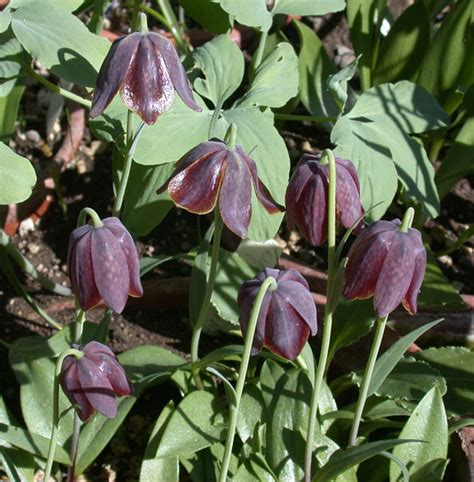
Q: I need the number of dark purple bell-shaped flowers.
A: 7